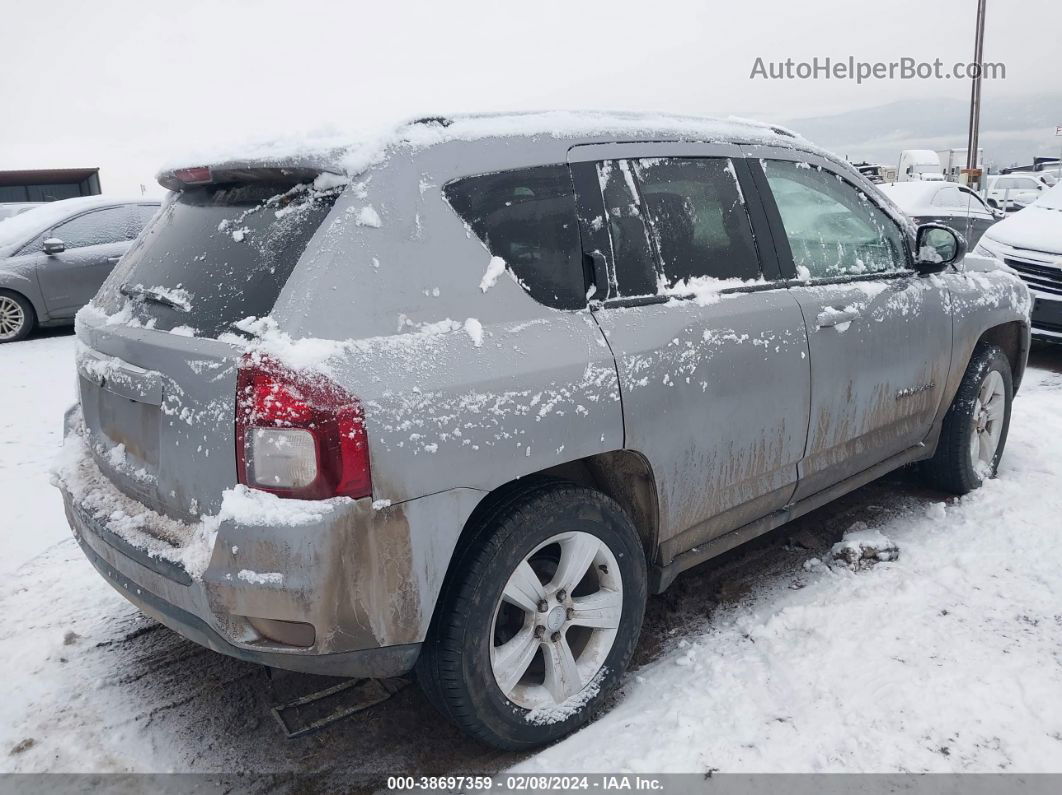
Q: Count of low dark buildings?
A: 1